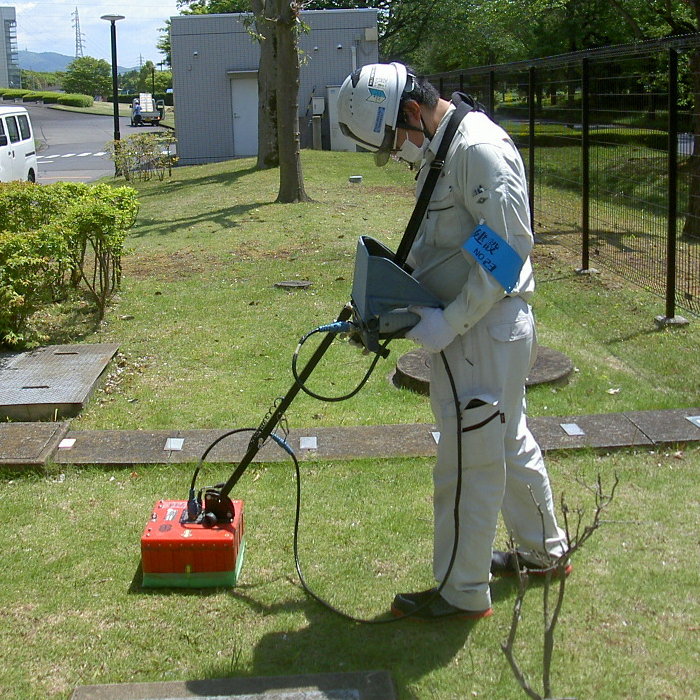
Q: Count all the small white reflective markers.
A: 6